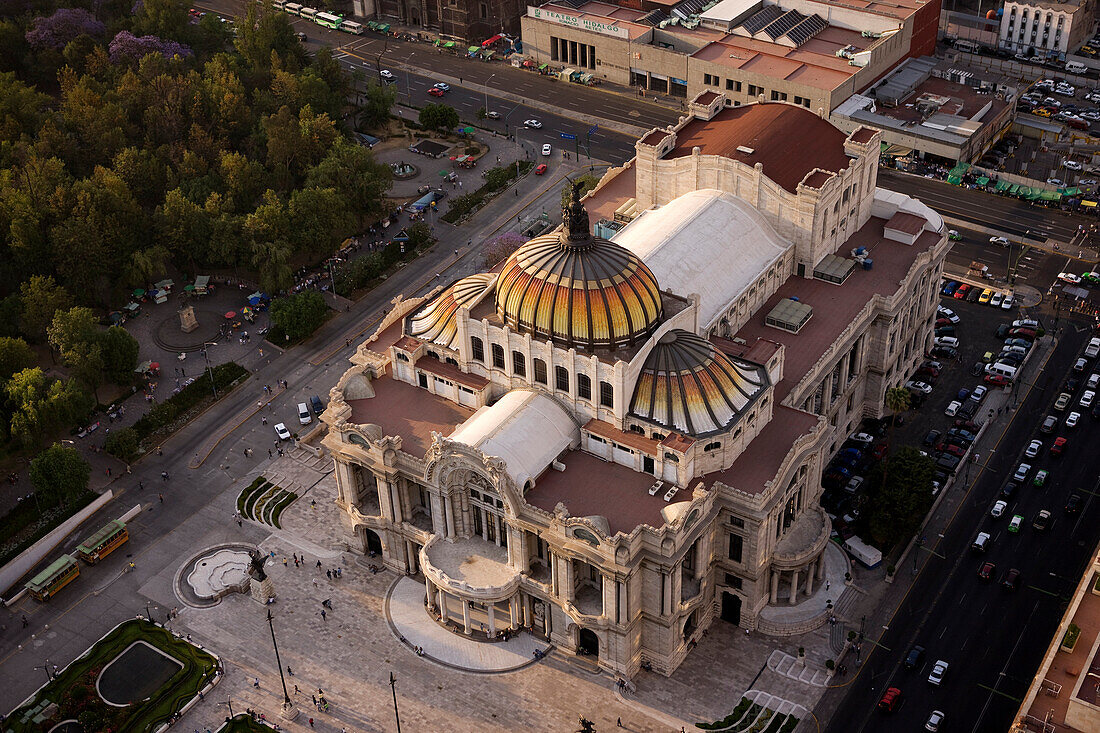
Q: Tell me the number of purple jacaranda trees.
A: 3